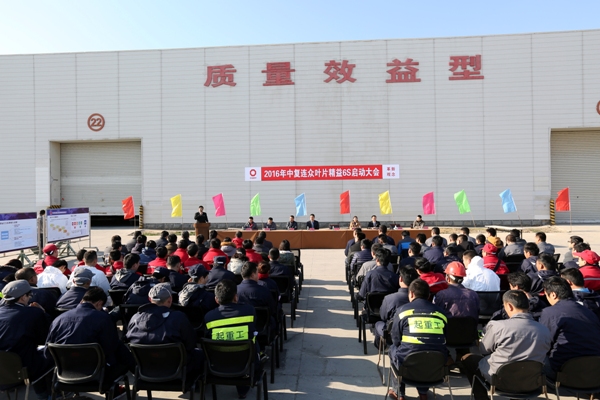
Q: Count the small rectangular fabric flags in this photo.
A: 11